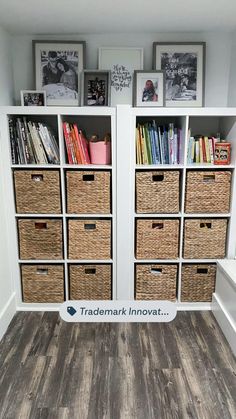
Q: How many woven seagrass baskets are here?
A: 12